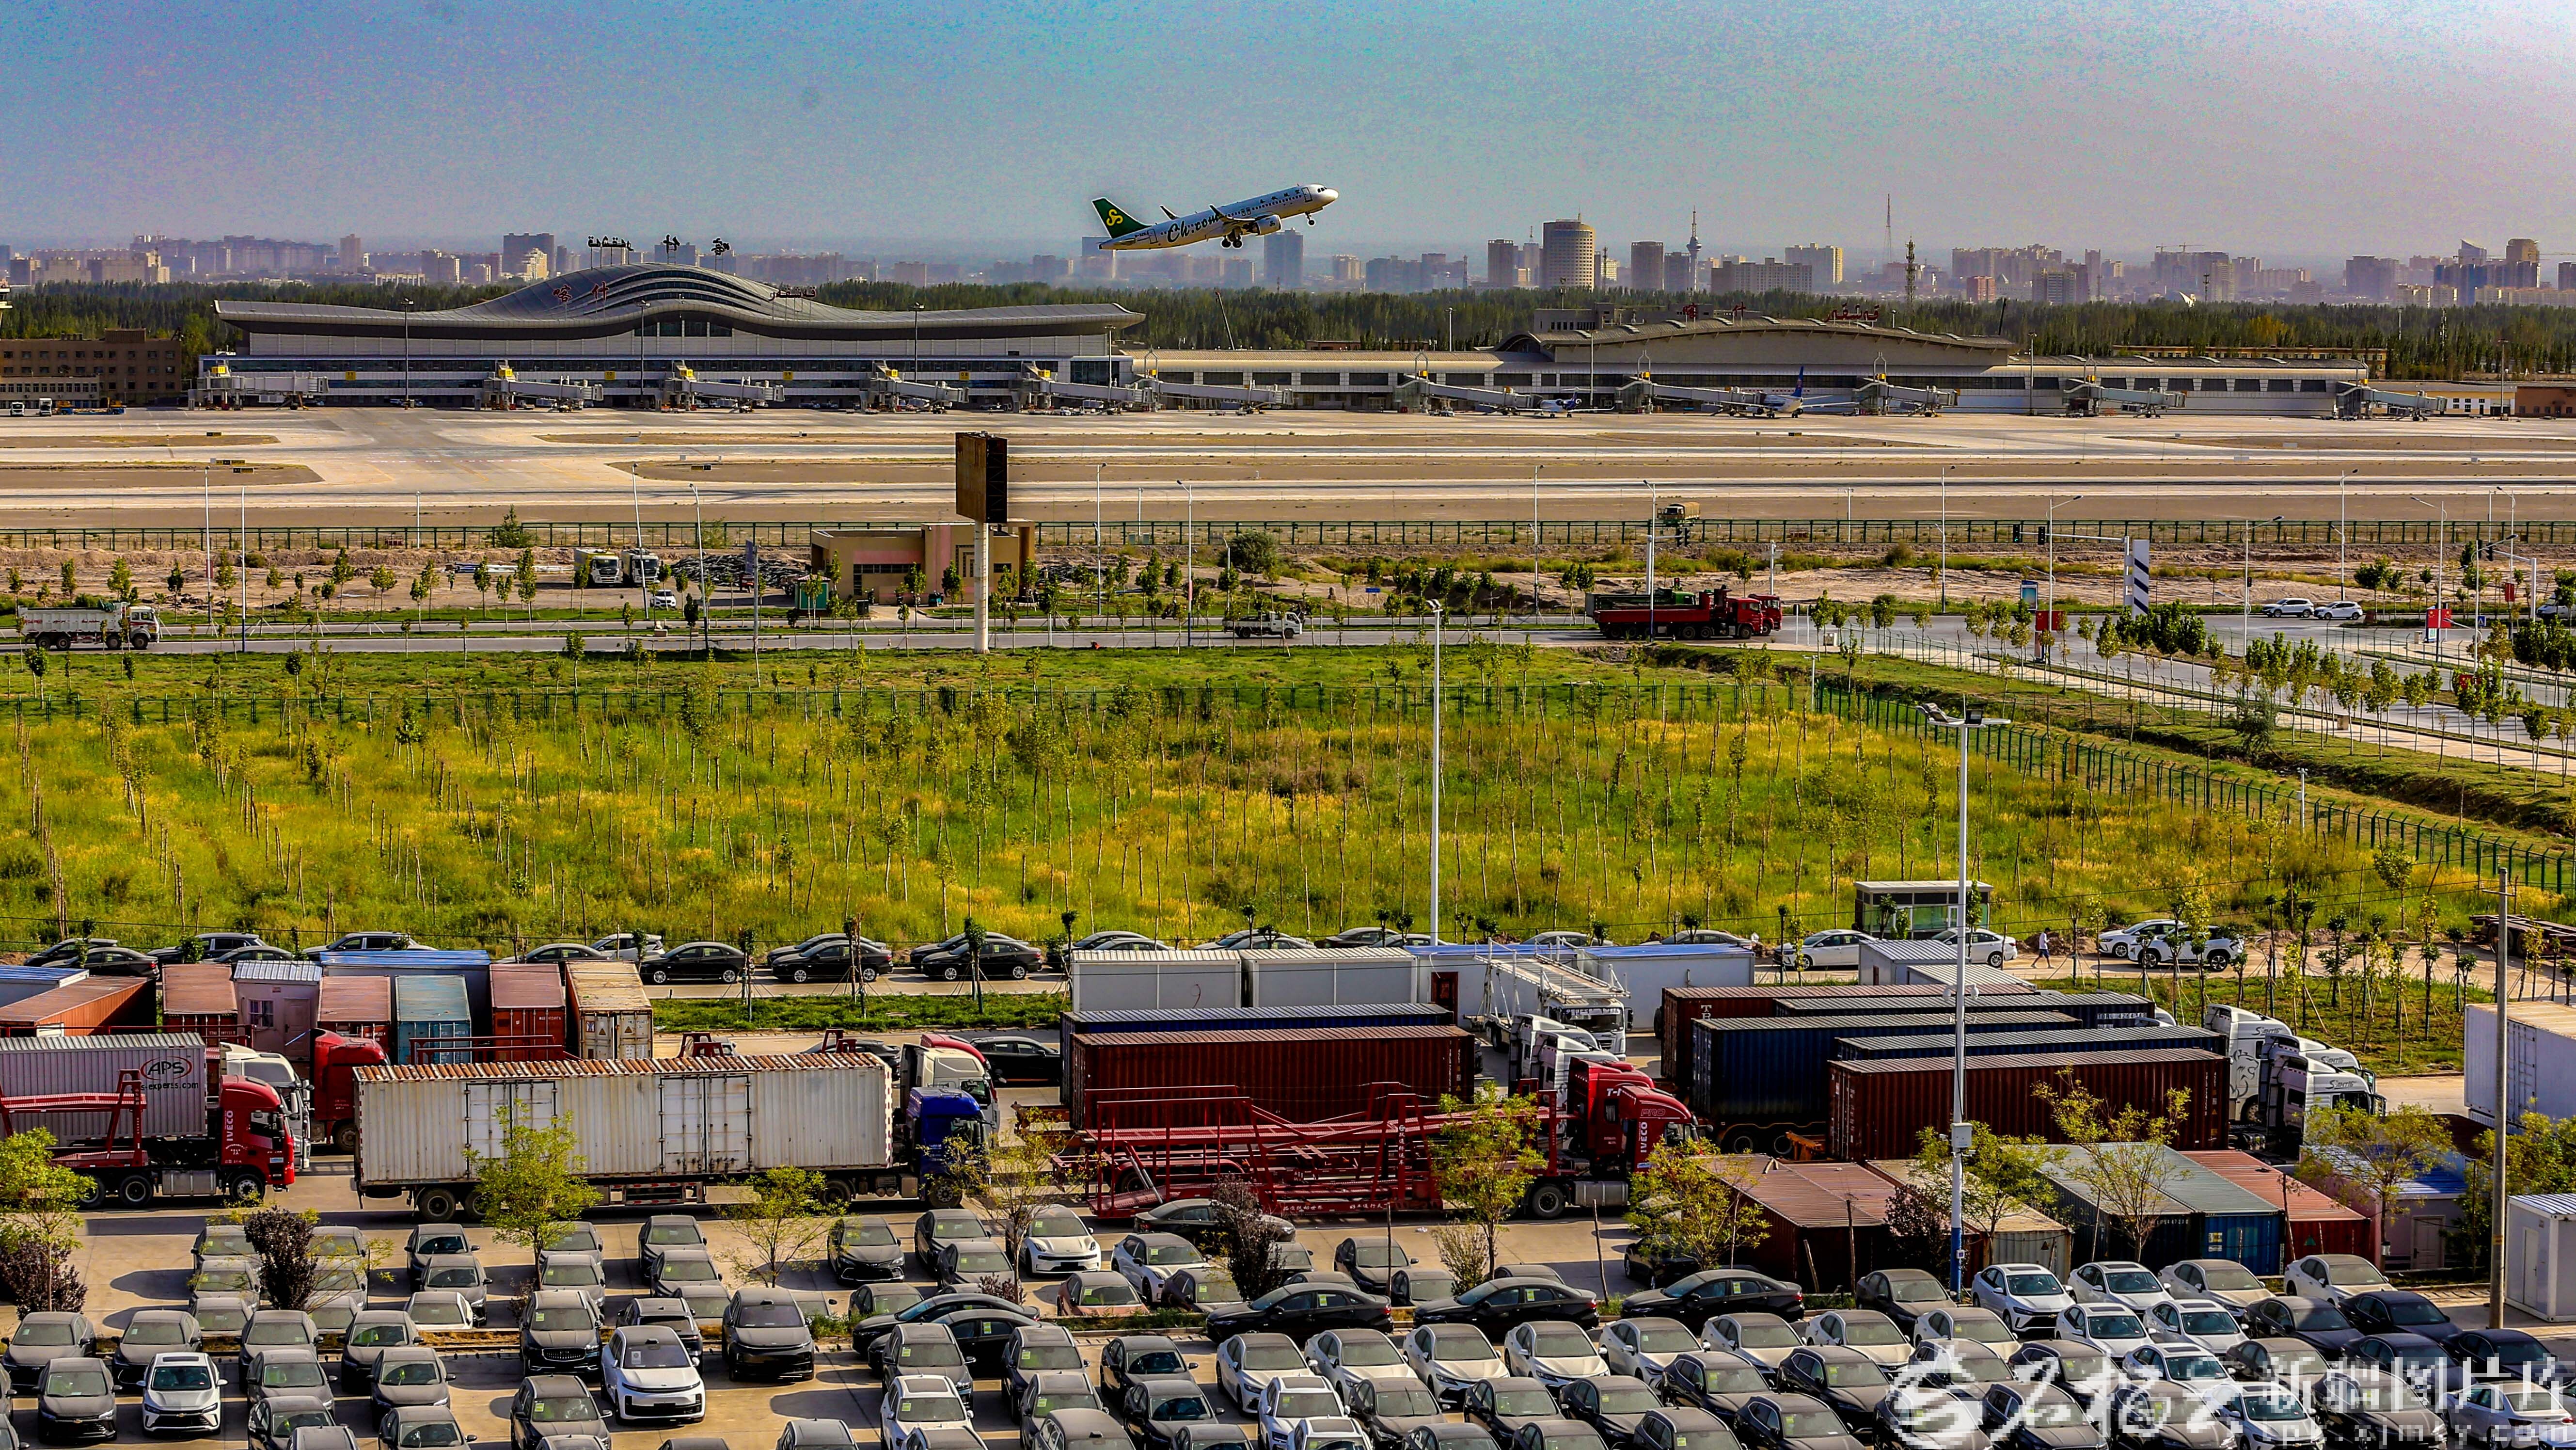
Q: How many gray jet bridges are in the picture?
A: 11